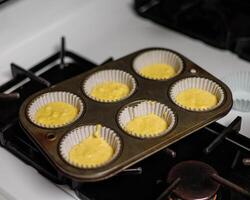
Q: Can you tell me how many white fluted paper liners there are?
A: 6